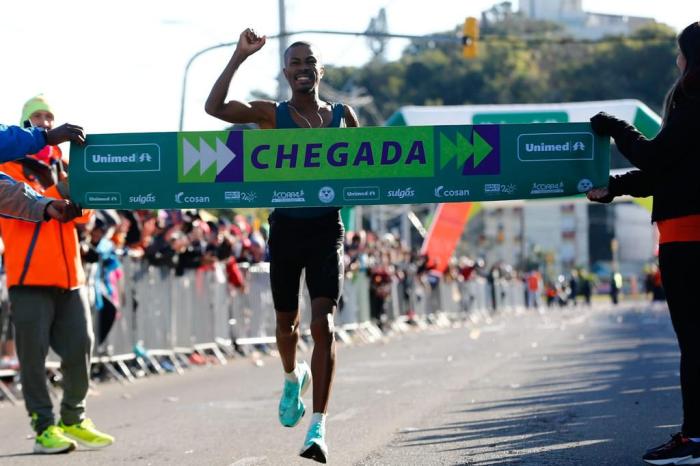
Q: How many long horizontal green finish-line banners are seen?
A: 1